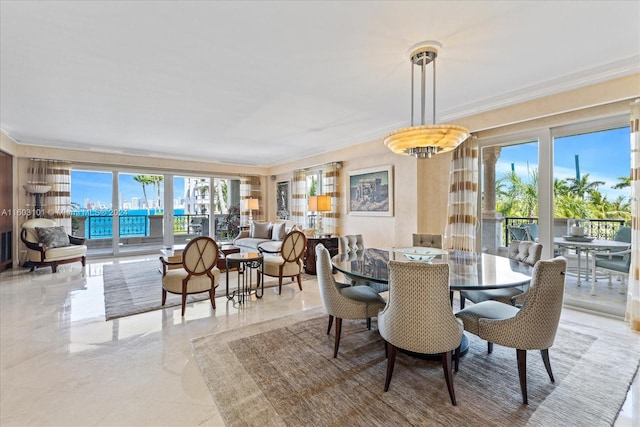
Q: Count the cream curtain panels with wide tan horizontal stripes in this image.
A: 6